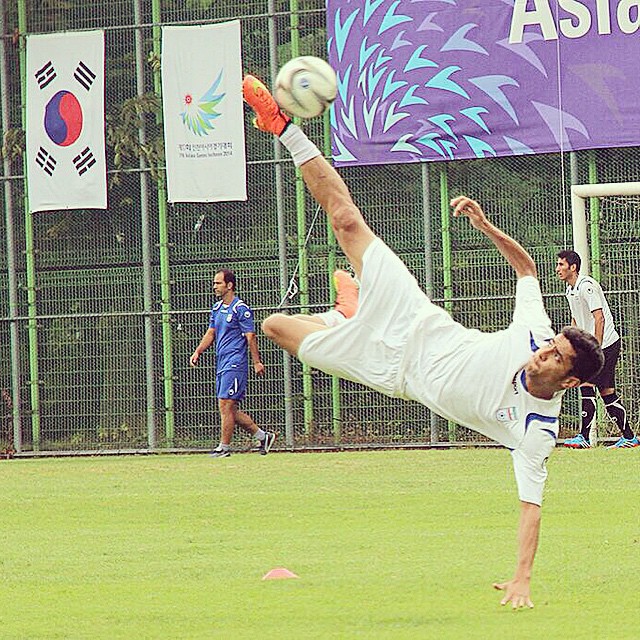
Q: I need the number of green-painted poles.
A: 6